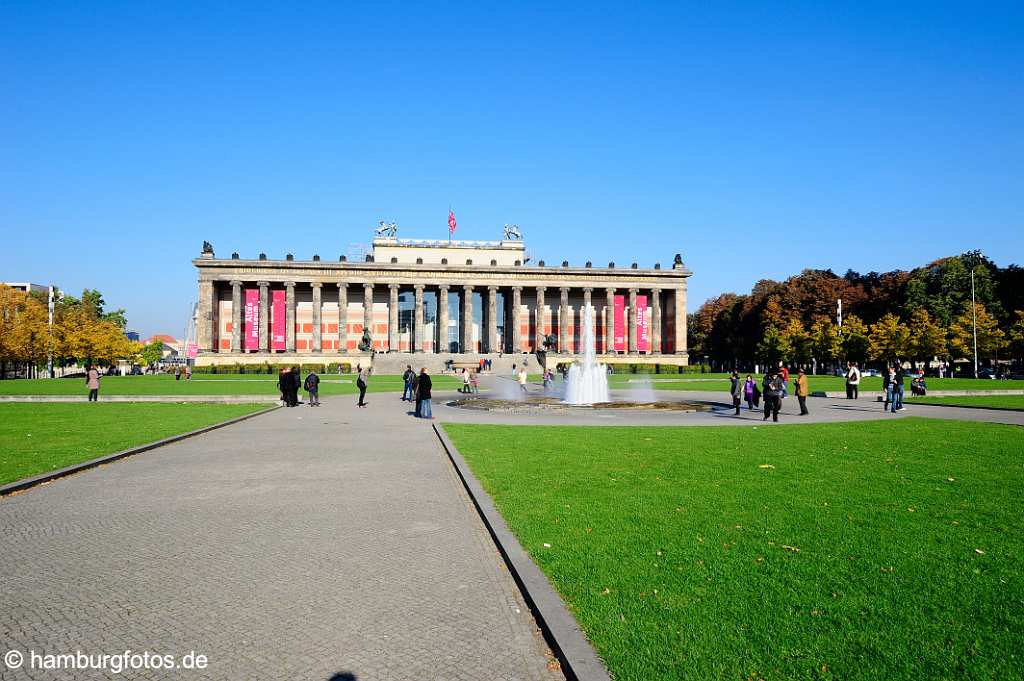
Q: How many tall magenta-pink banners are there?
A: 4